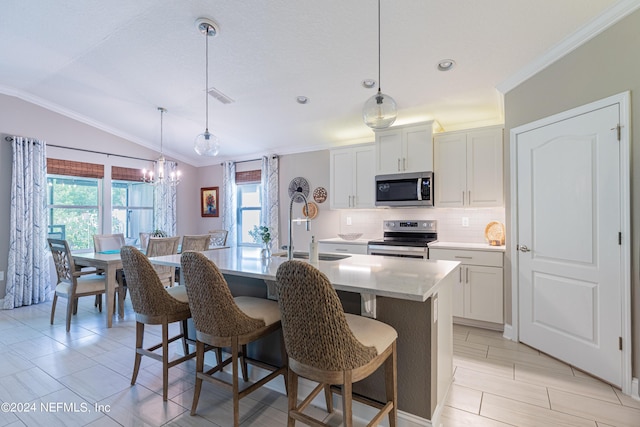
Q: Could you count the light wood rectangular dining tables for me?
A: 1